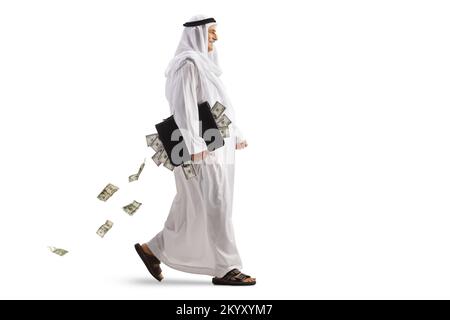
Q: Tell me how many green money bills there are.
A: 14